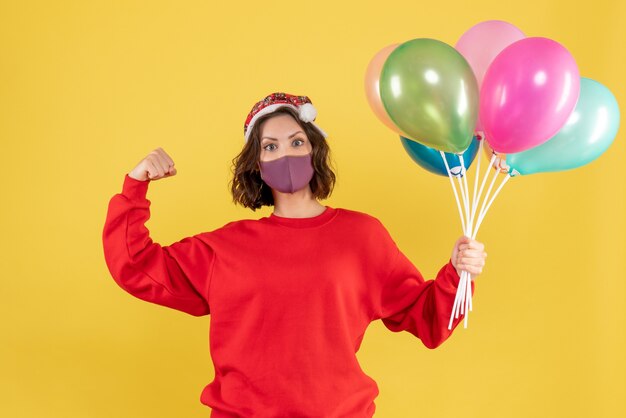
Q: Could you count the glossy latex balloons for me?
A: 7